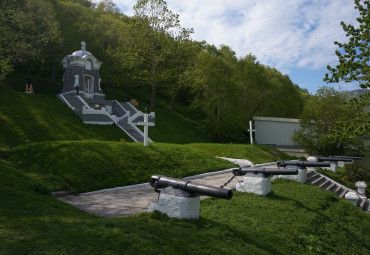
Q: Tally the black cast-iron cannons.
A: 5